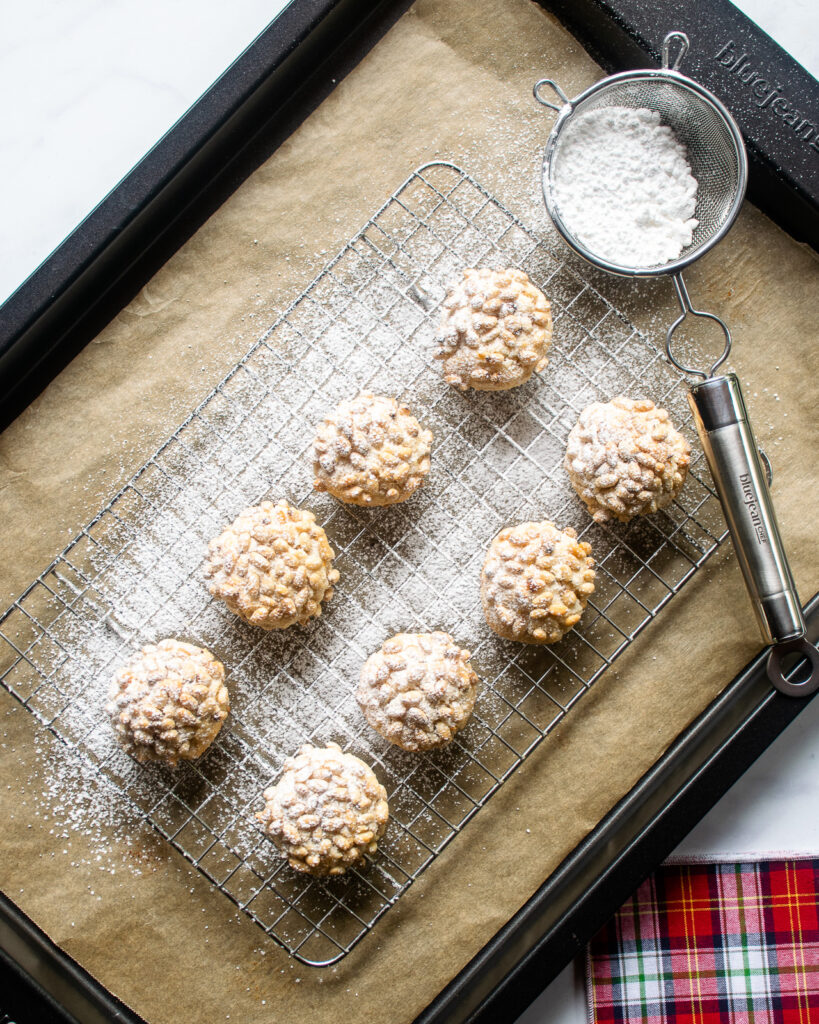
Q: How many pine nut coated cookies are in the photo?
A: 8